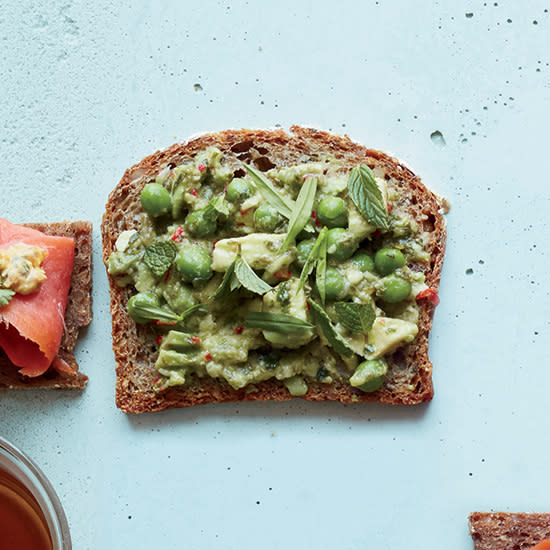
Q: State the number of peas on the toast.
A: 14